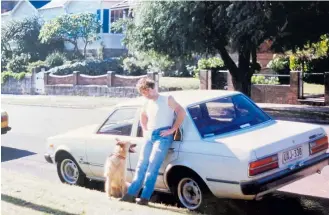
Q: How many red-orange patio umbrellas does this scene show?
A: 0